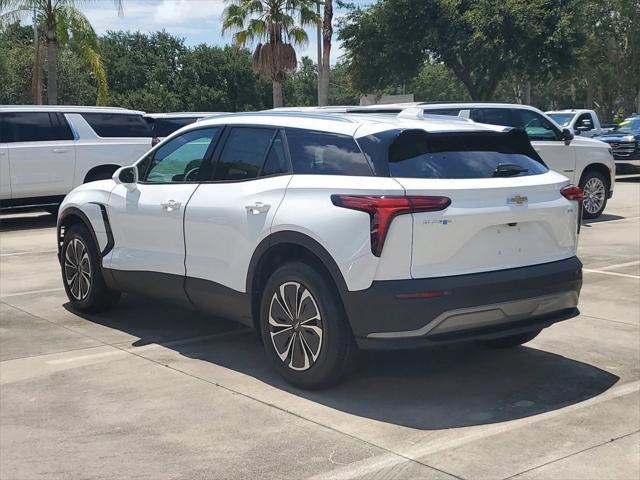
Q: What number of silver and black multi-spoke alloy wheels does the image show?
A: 2